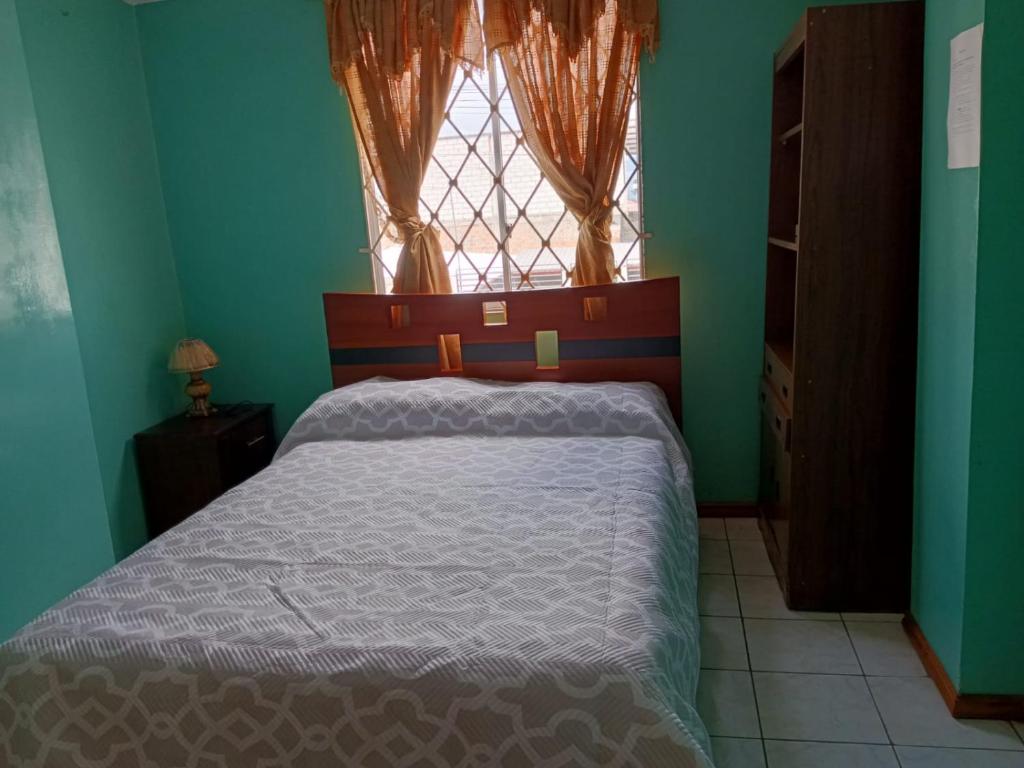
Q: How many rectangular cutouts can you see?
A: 5